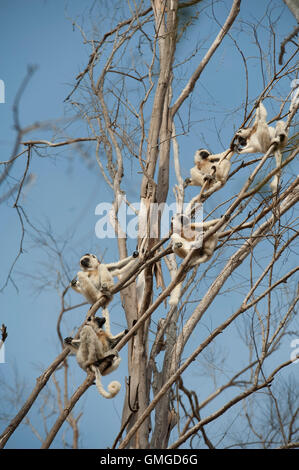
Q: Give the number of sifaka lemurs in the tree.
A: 5